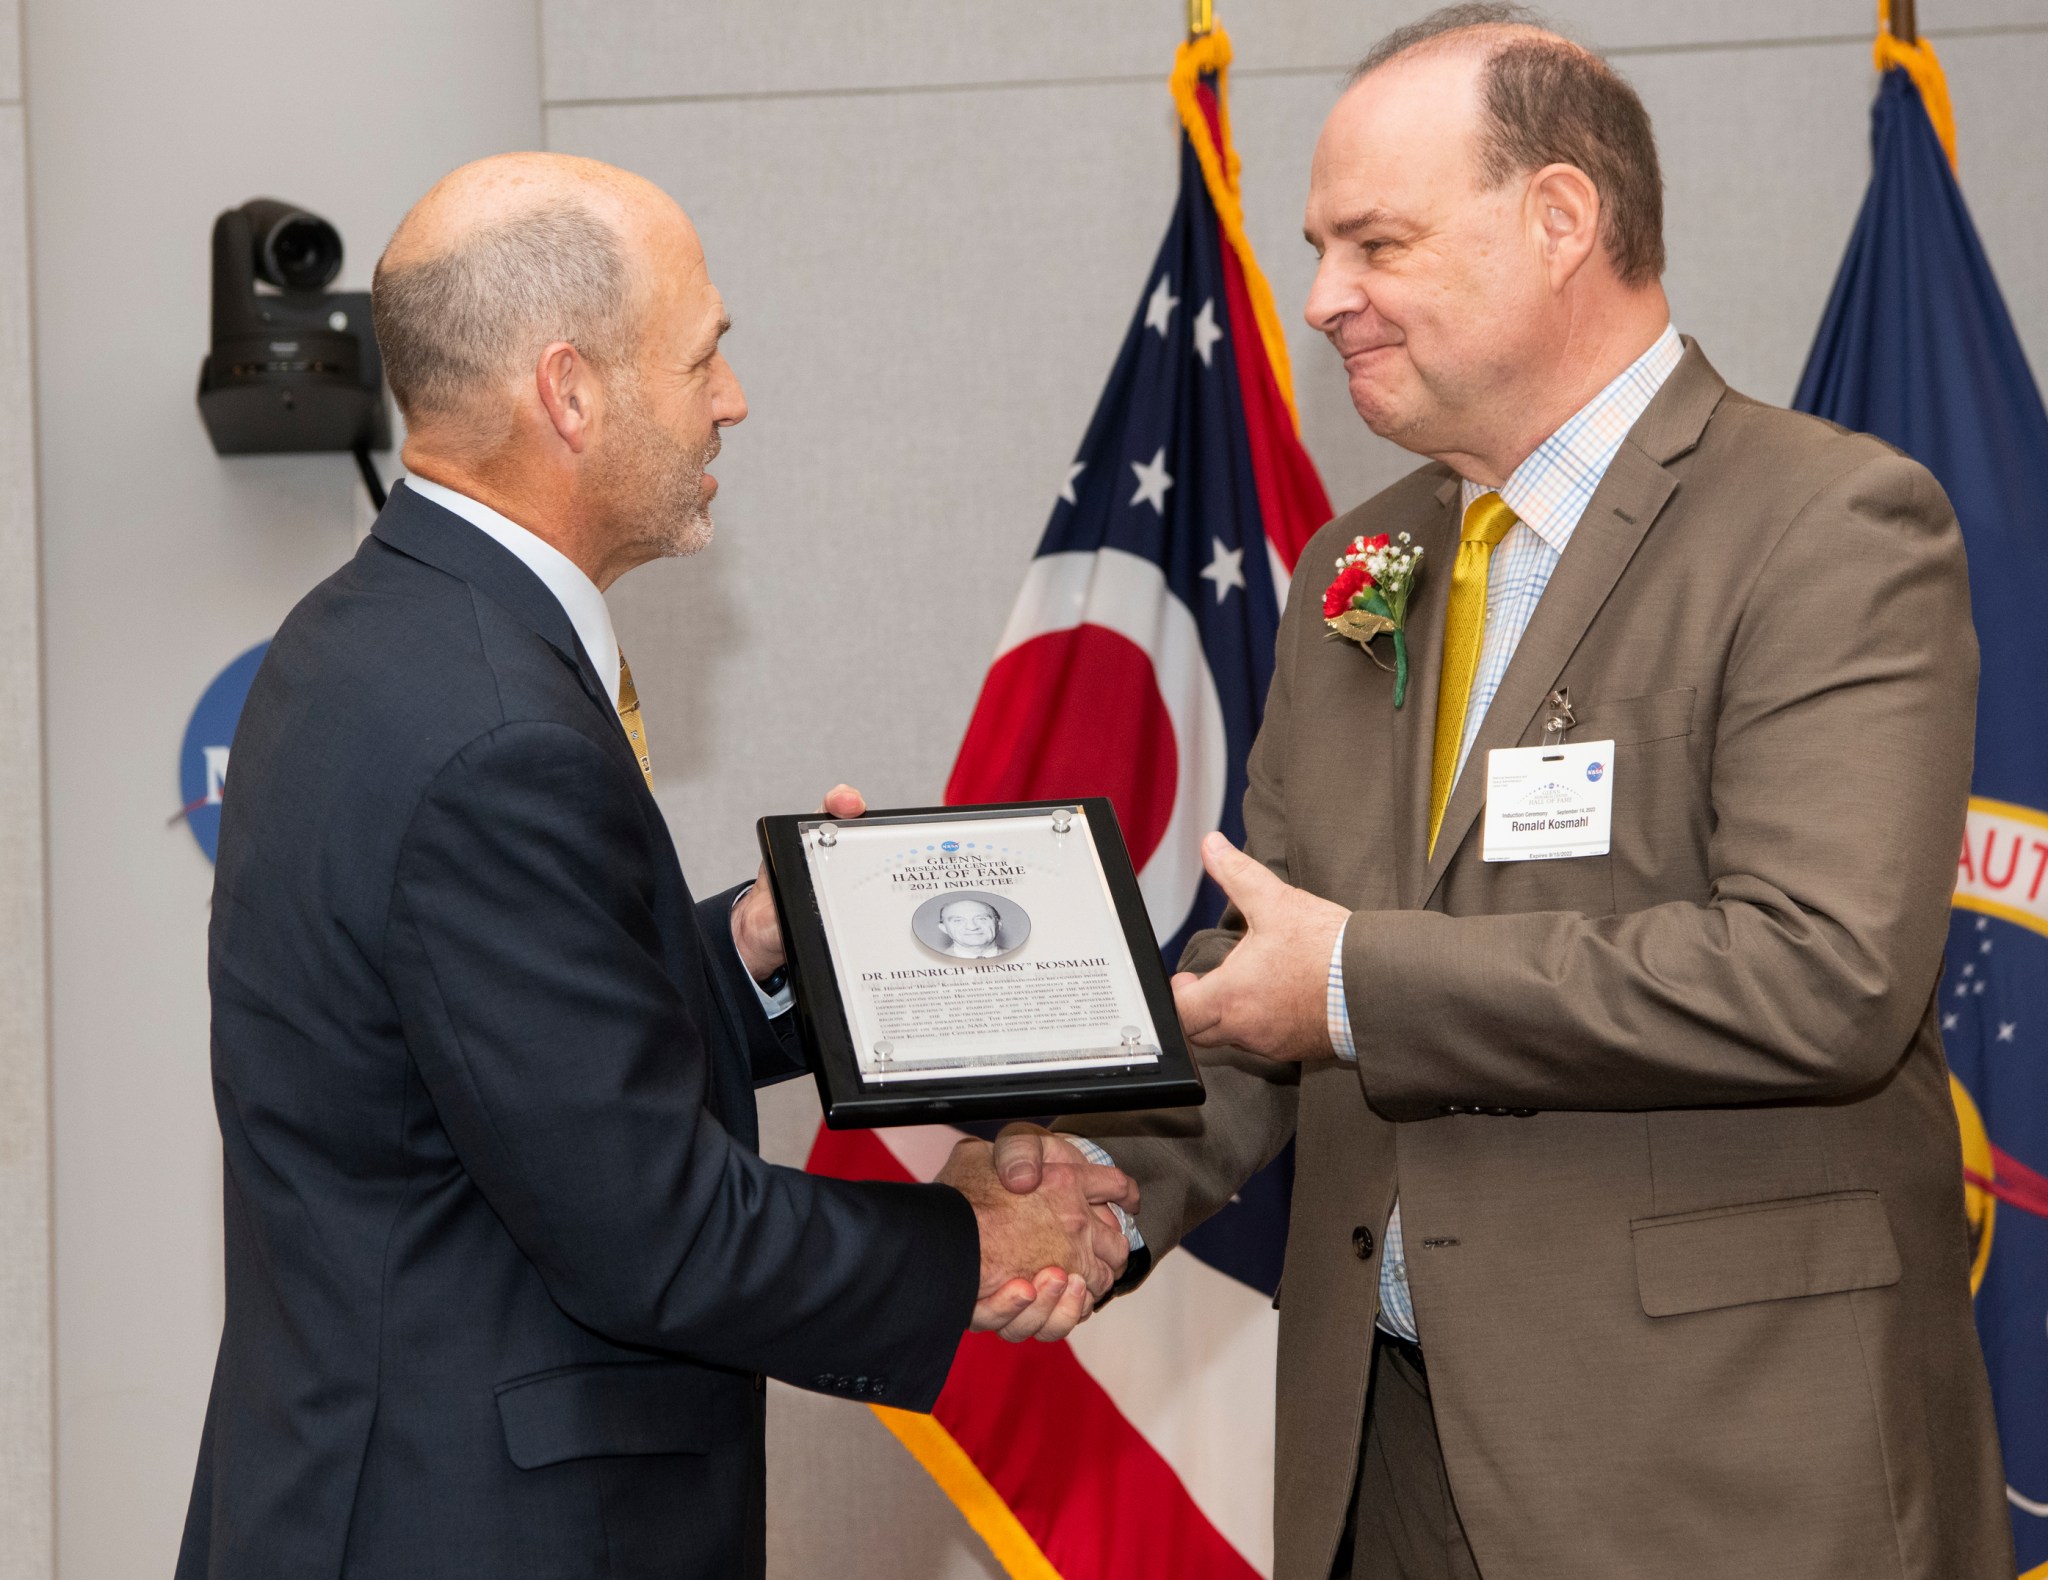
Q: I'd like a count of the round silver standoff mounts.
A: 4